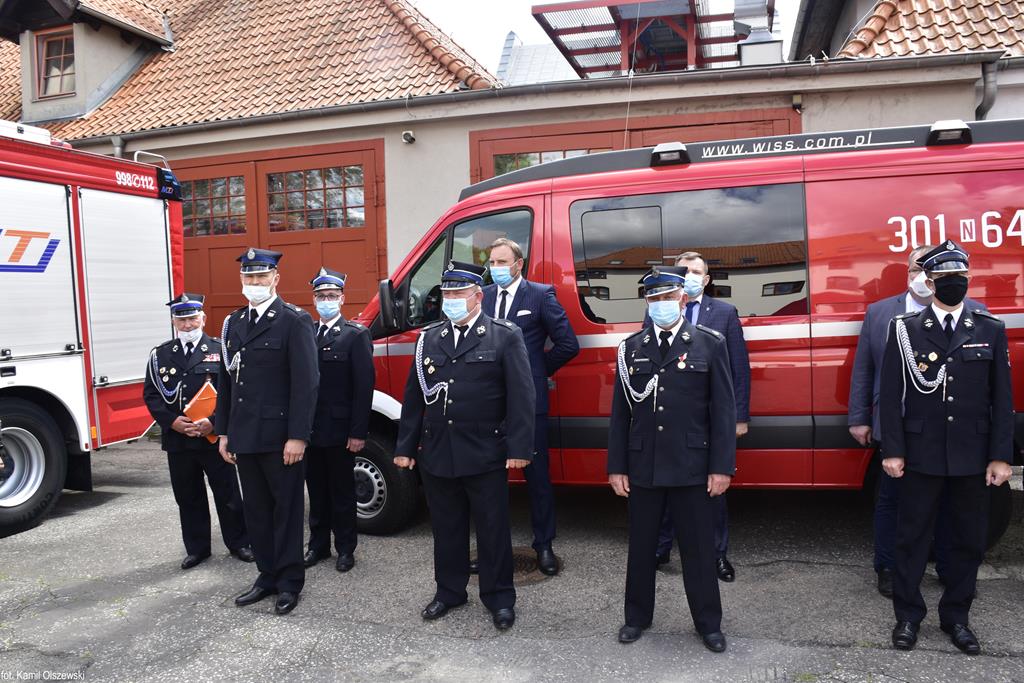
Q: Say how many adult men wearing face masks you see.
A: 9